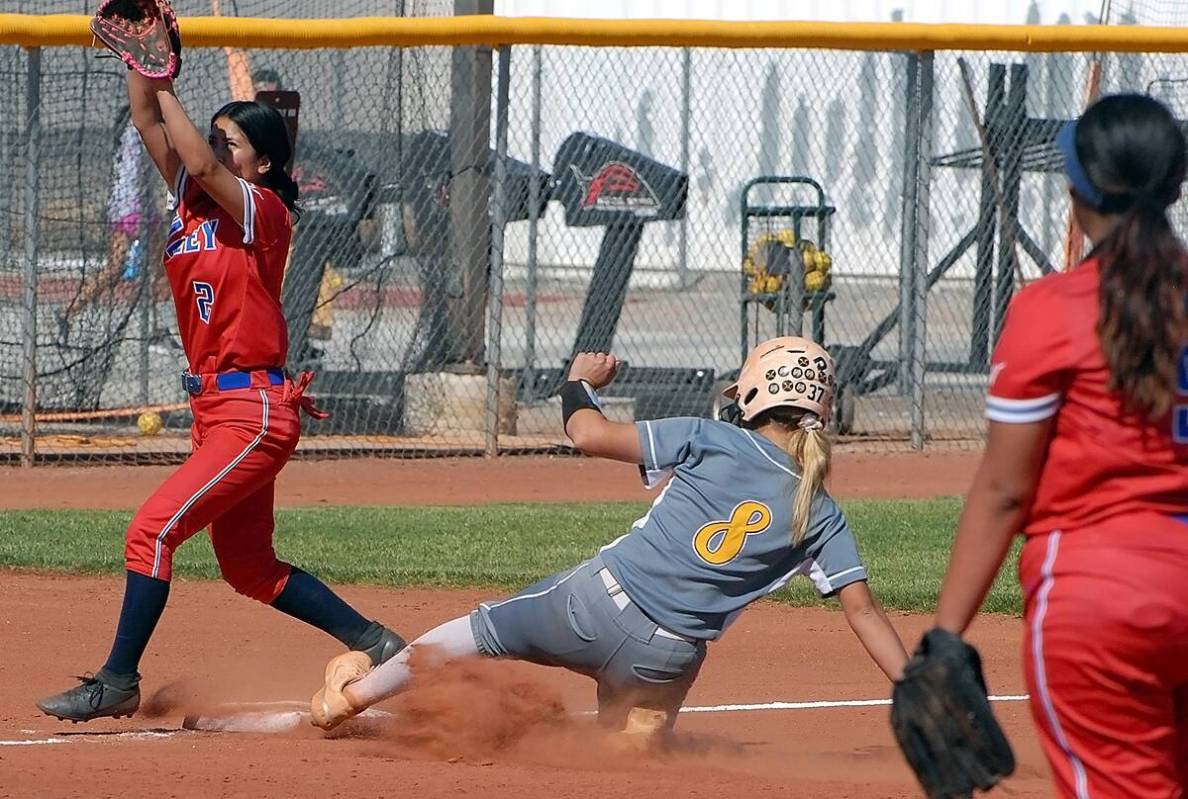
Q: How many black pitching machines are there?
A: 3